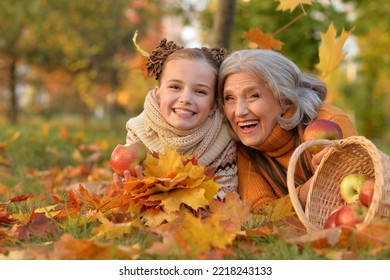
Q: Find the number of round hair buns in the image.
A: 2